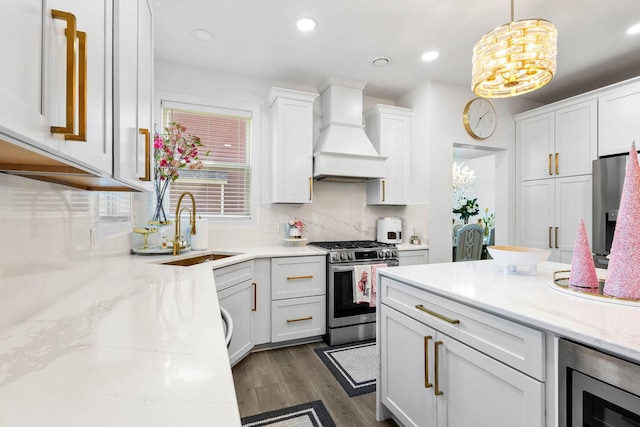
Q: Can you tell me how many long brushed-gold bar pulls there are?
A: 15